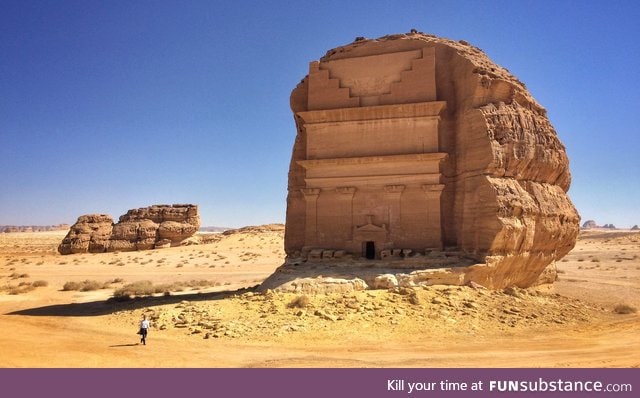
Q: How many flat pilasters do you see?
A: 4